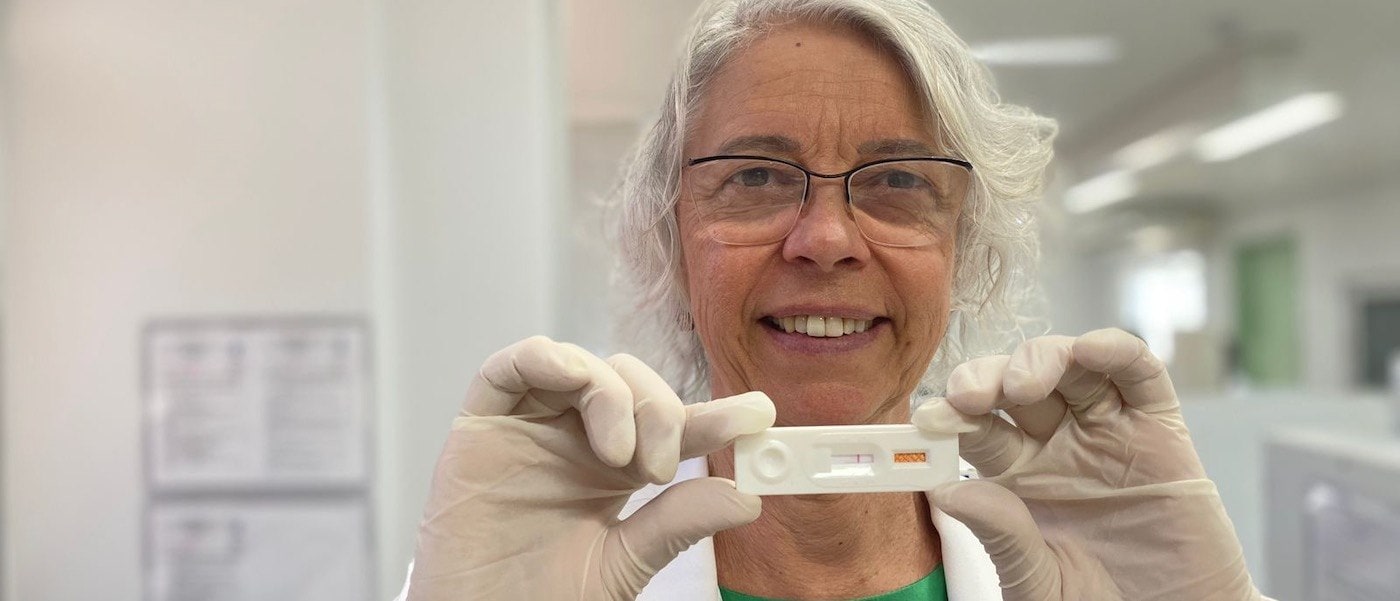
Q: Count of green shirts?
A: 1